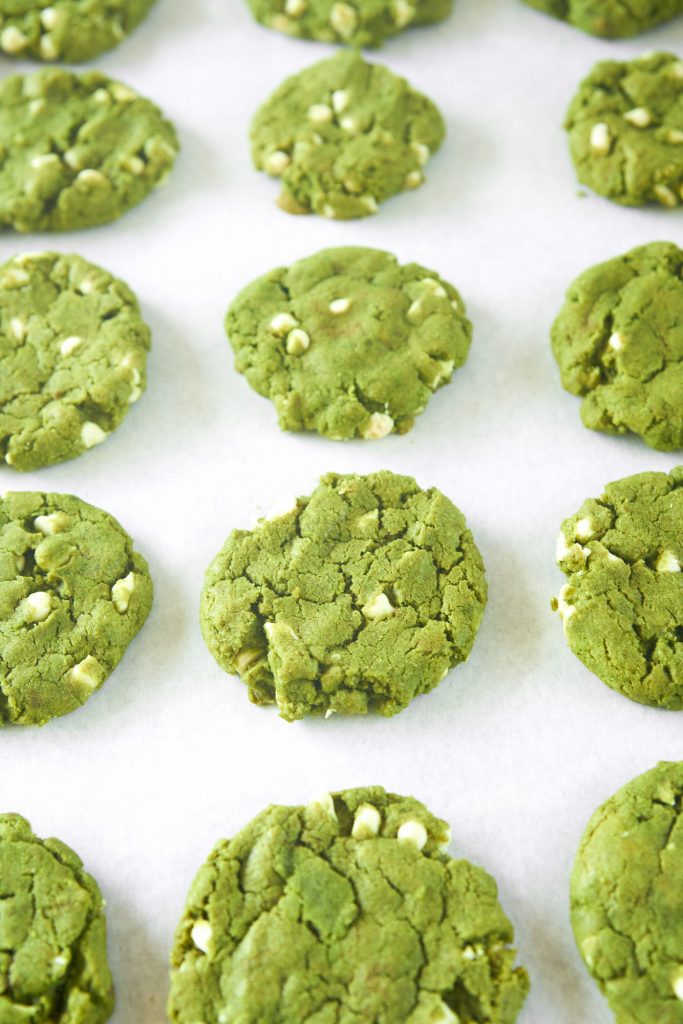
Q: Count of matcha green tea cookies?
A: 15